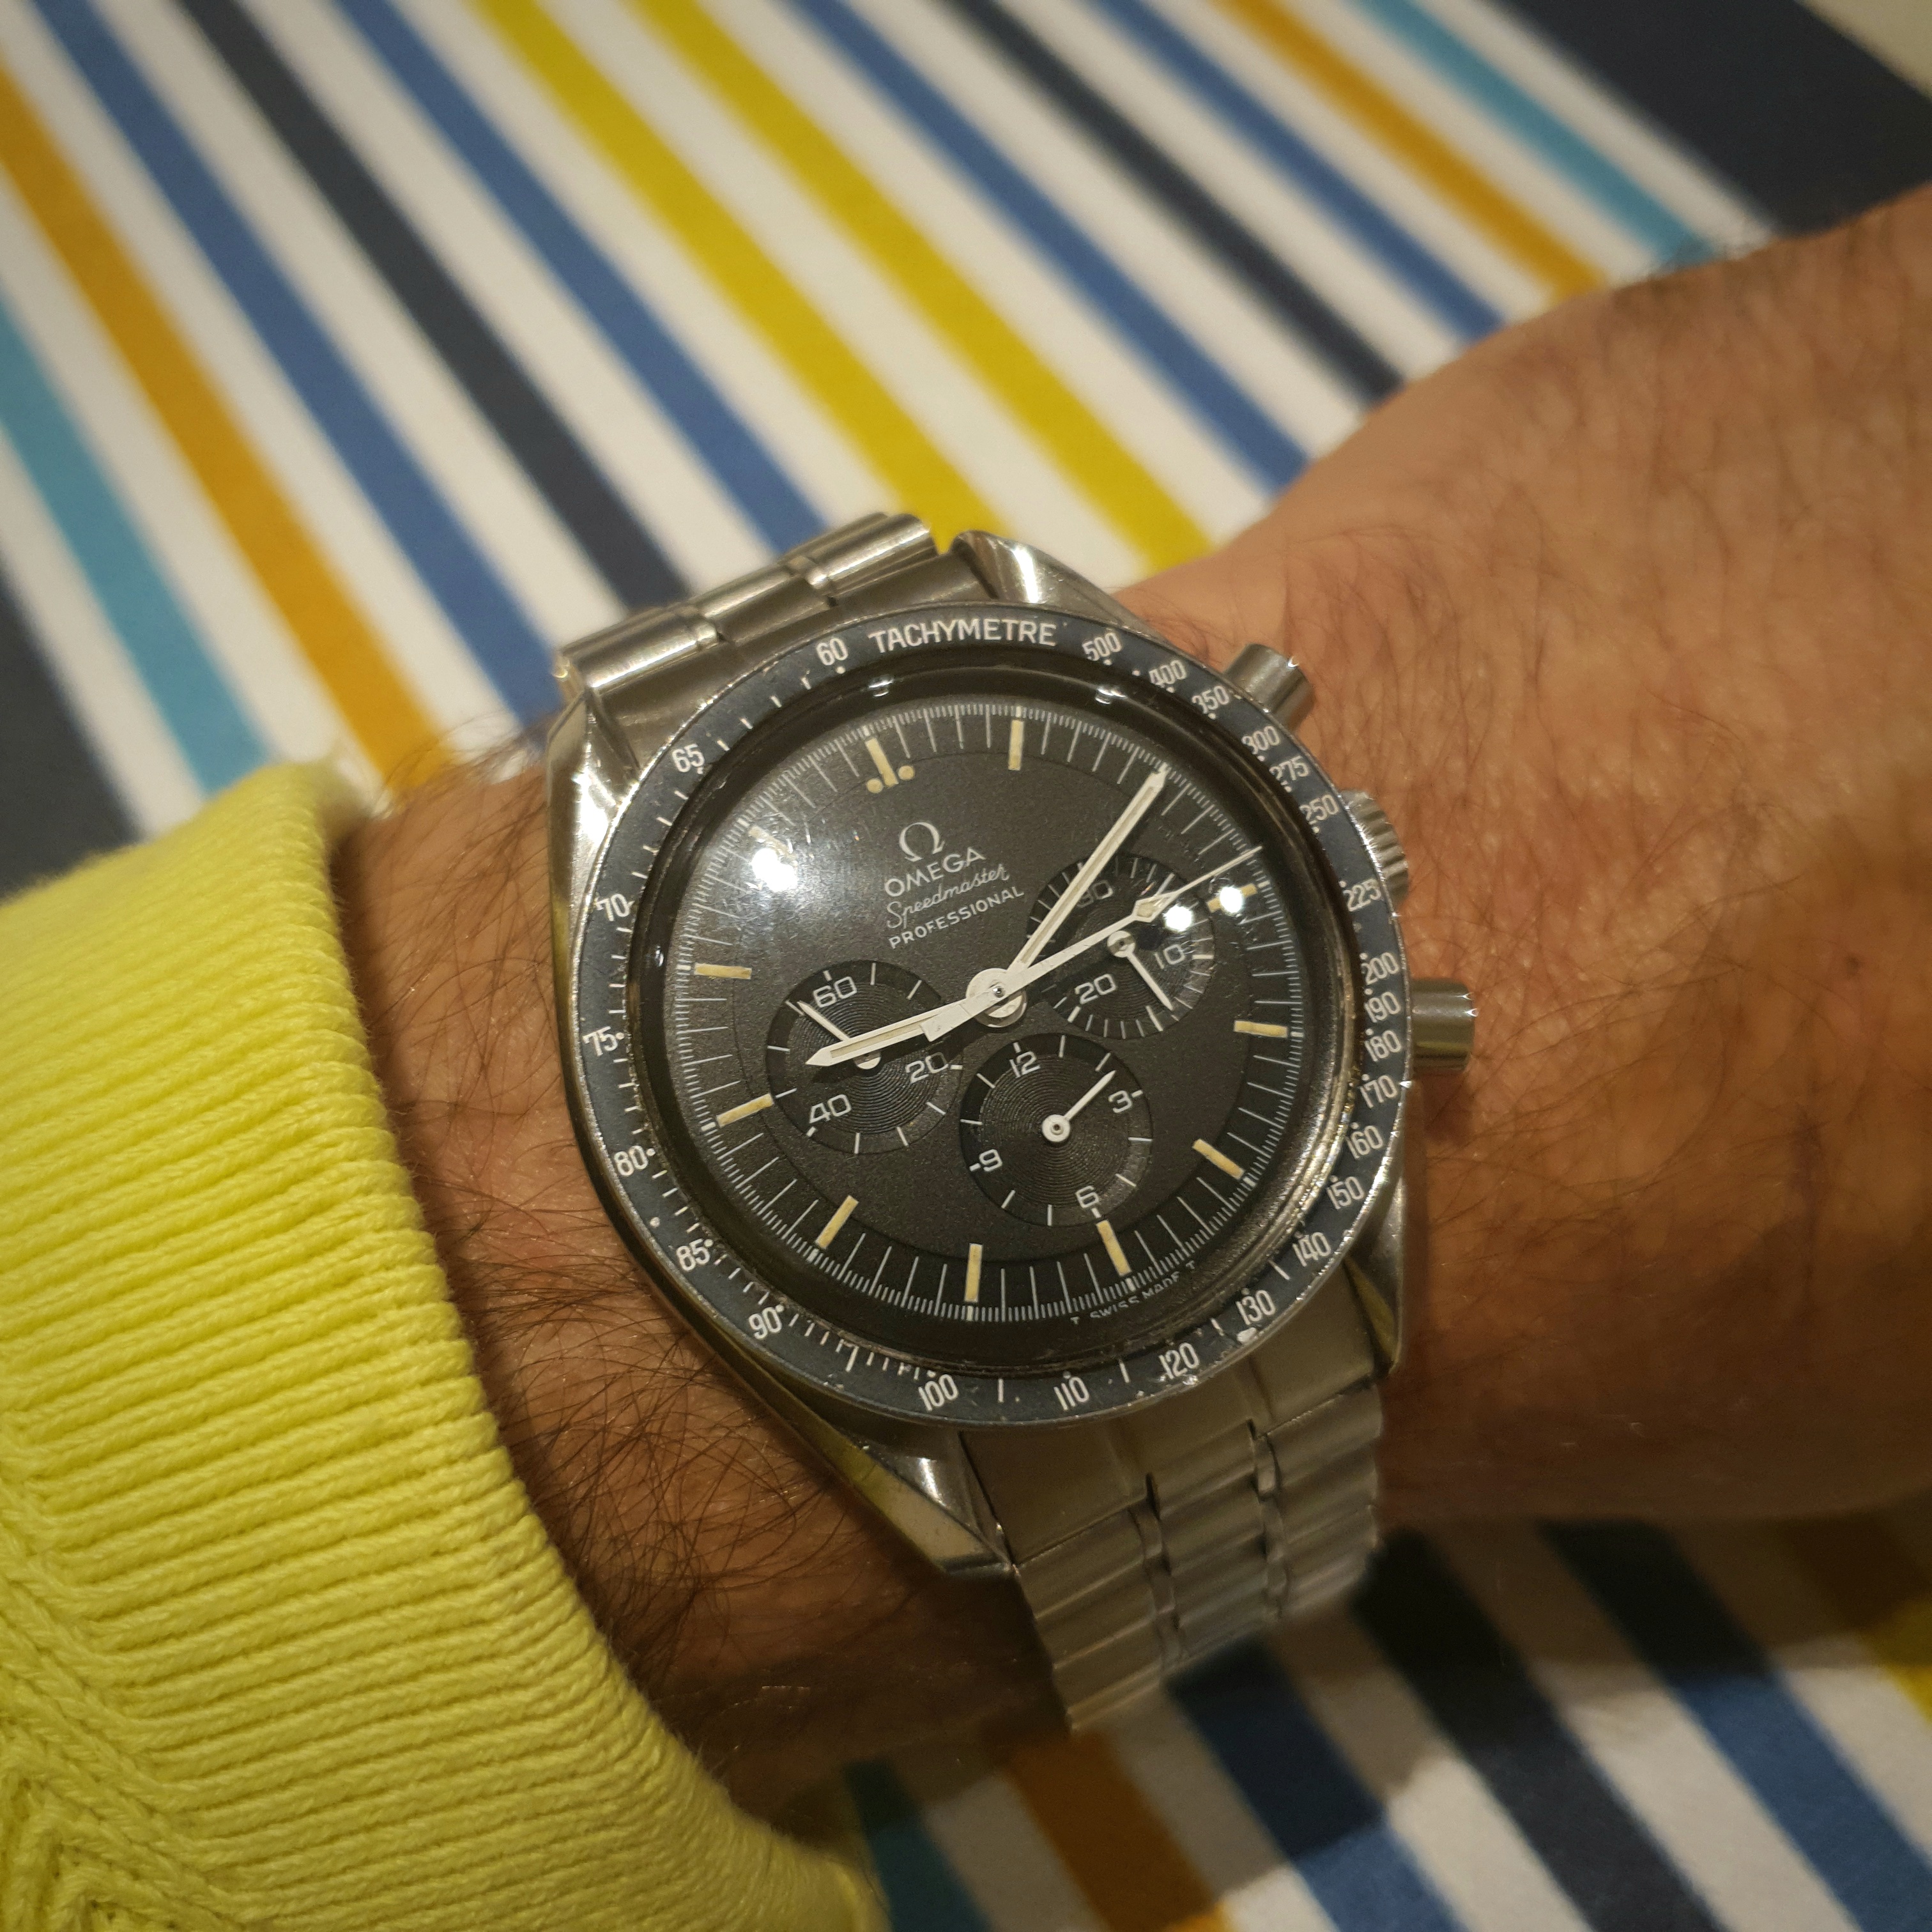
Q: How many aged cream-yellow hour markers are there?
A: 11